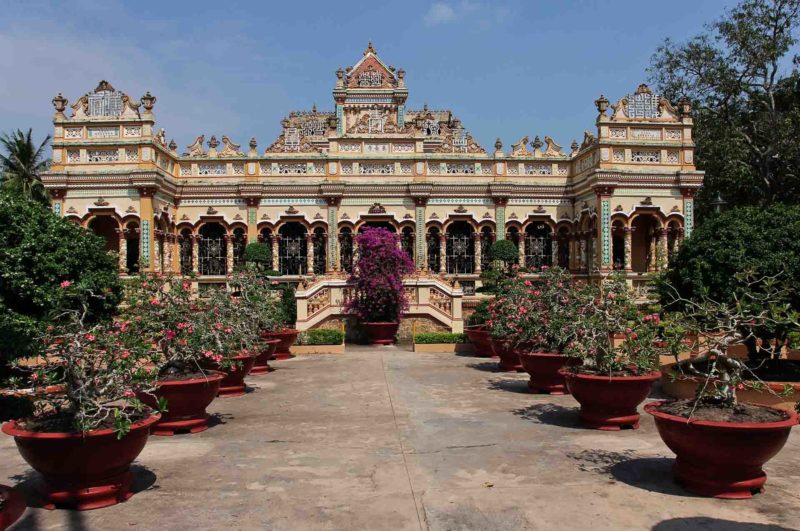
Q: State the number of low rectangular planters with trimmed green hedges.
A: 2